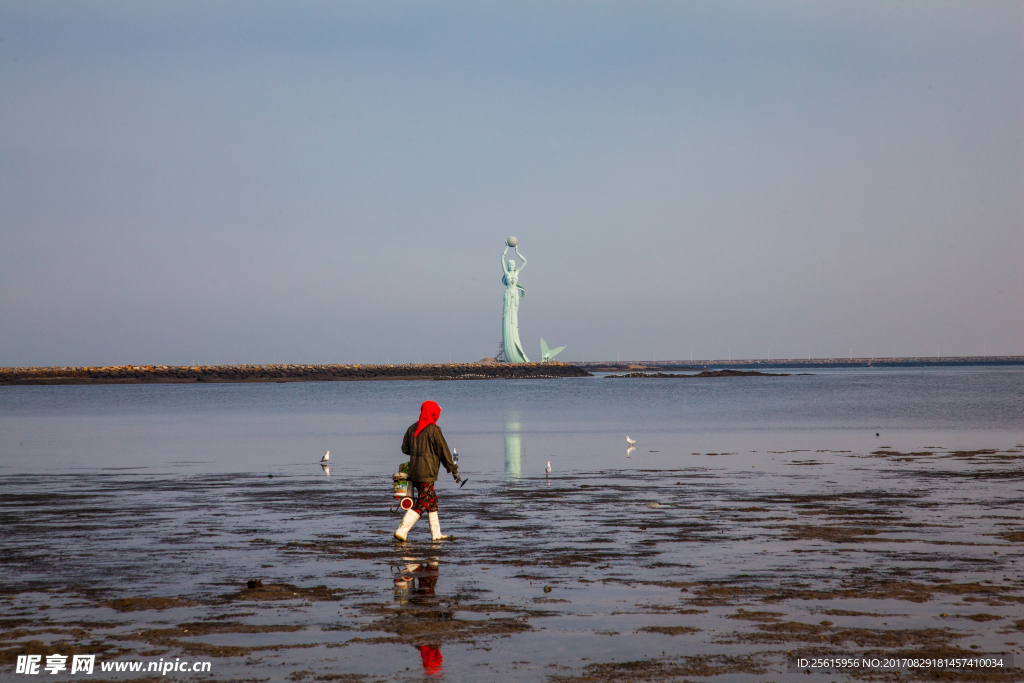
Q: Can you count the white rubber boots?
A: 2